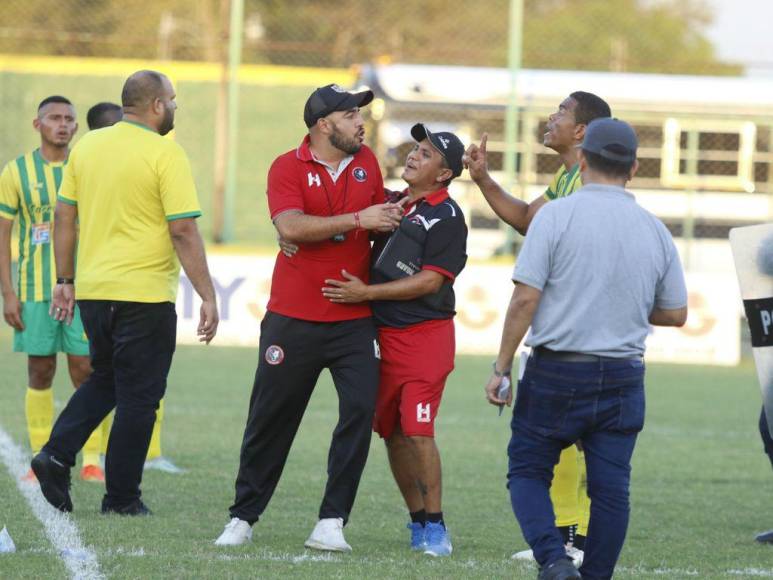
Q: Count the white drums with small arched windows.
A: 0